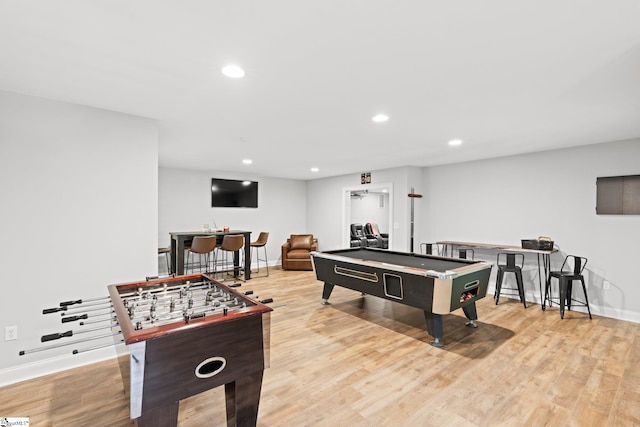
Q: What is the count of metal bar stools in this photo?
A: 4